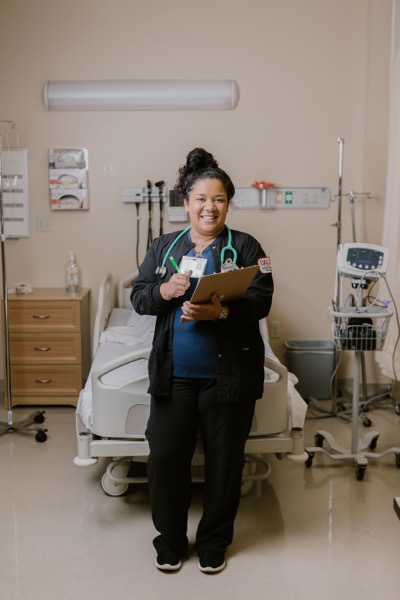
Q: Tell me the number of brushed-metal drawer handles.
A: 3